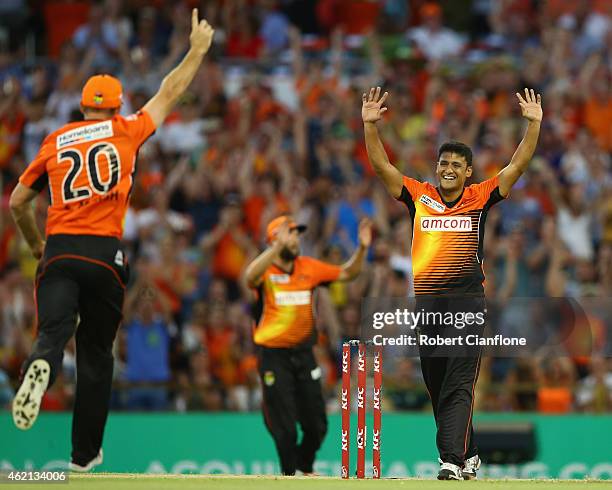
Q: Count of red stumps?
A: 3